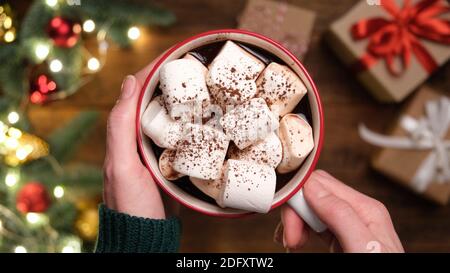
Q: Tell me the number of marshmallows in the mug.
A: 11